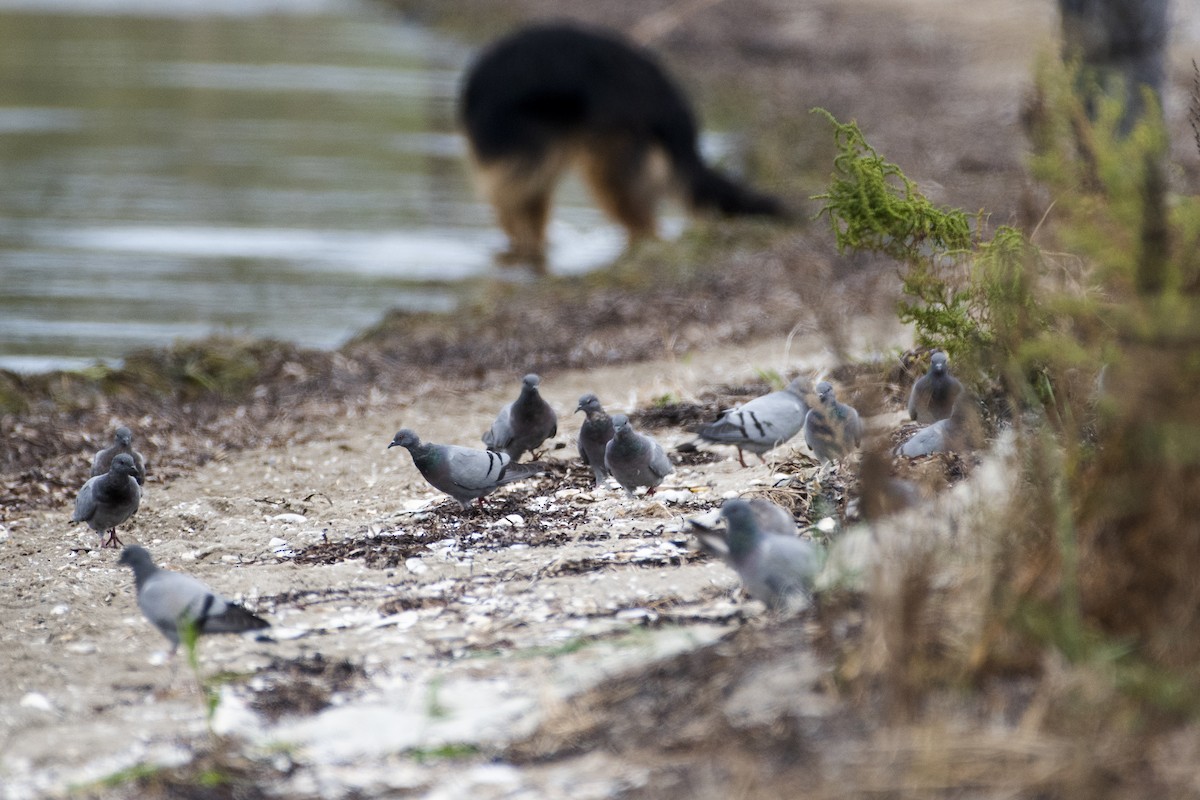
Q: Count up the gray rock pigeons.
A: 13